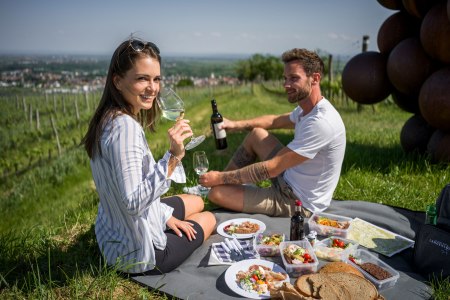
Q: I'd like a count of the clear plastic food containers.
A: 5